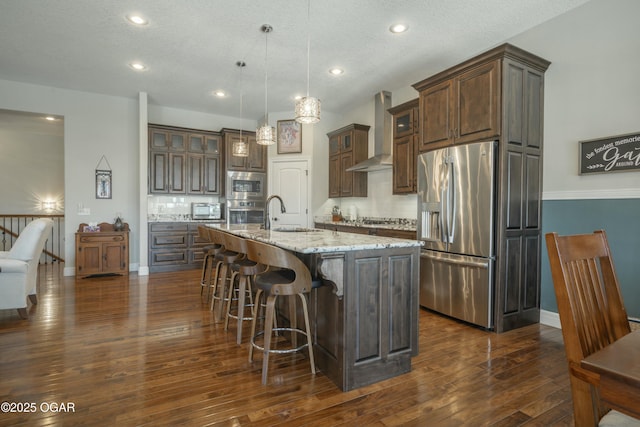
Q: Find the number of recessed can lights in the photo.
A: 7